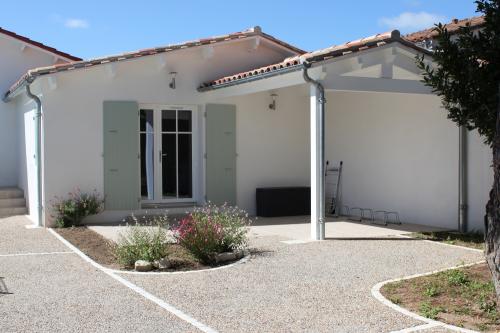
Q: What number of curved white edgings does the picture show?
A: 2